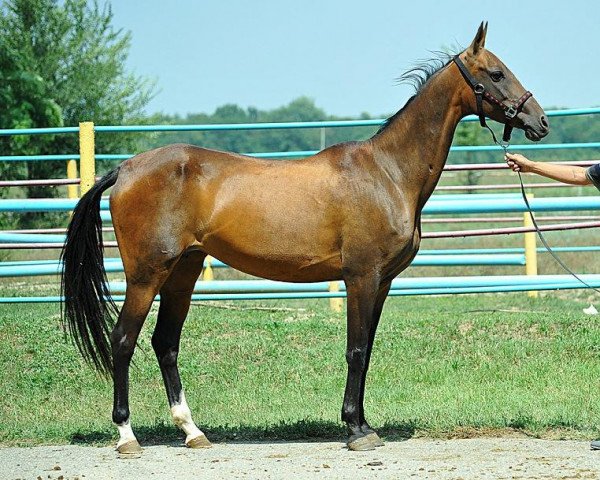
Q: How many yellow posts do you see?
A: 5